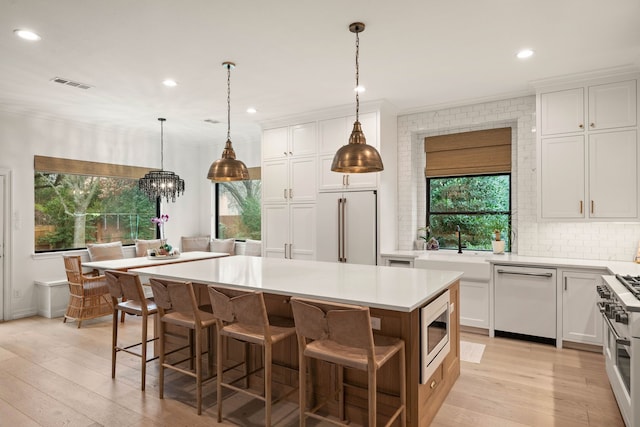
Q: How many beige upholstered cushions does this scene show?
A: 5